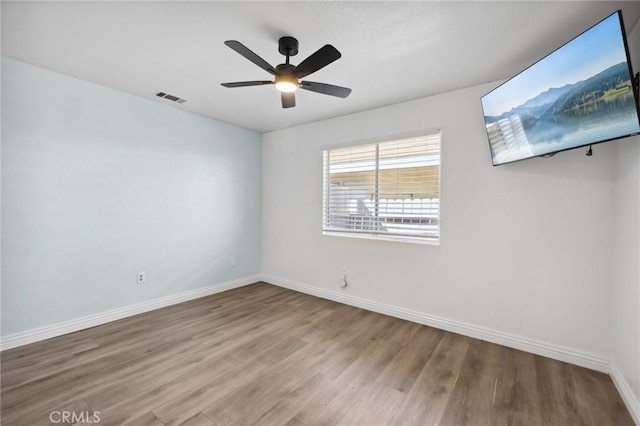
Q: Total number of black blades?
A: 5